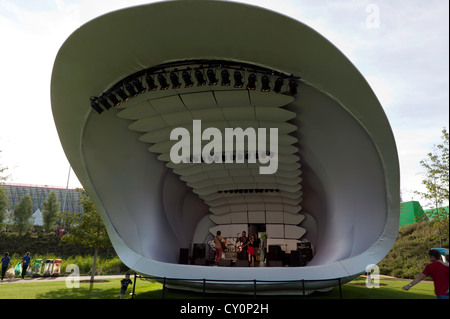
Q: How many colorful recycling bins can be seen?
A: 3